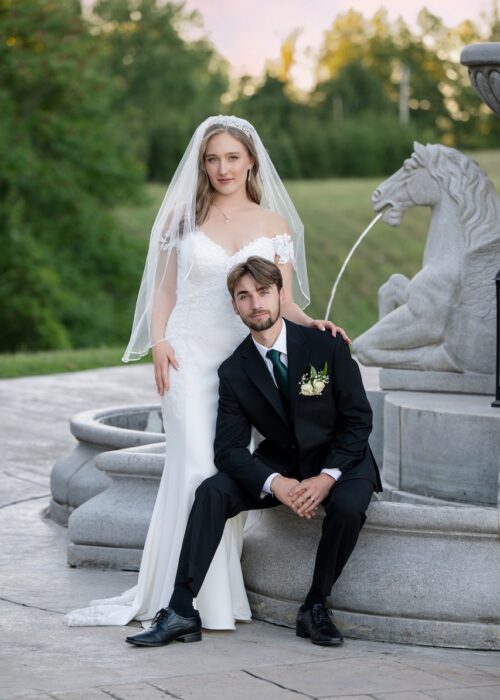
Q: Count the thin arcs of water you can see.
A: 1